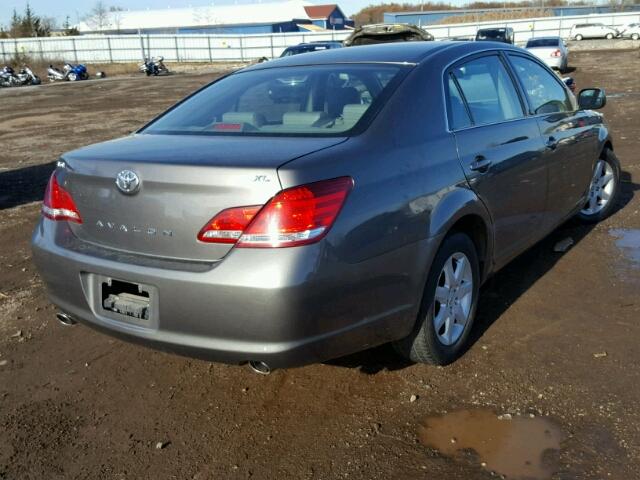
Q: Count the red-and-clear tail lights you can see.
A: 2